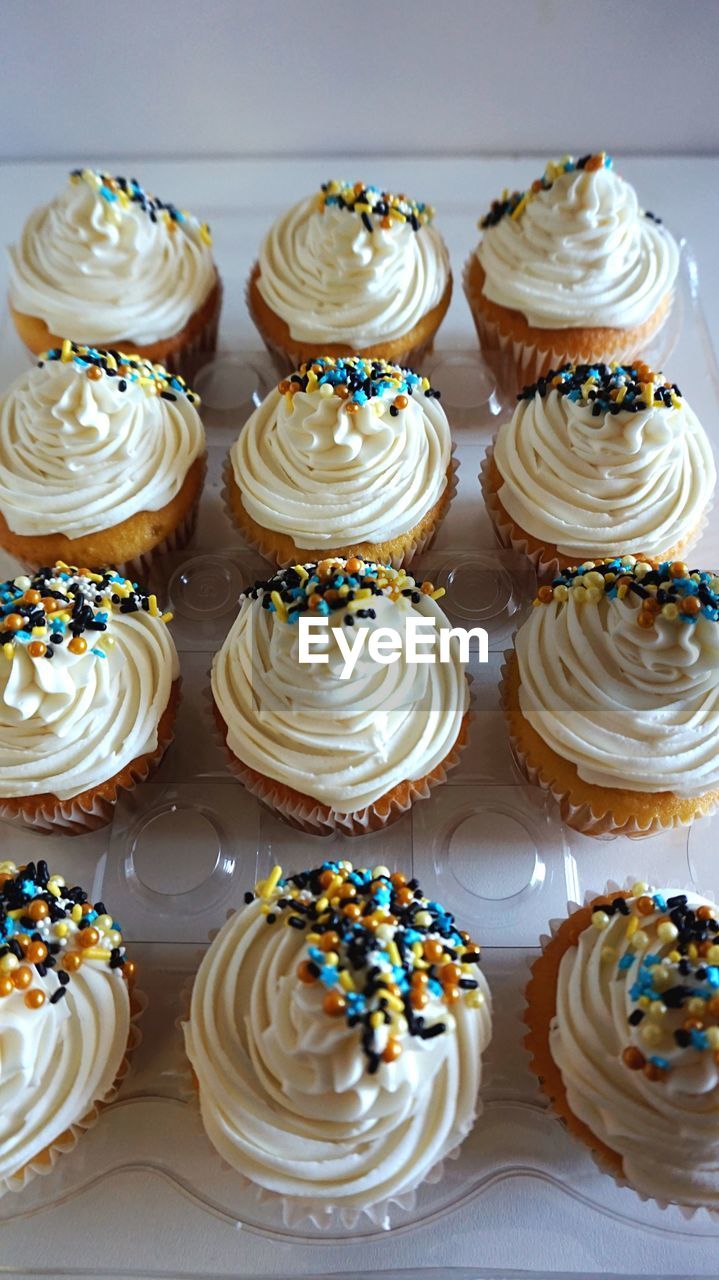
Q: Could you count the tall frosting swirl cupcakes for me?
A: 12